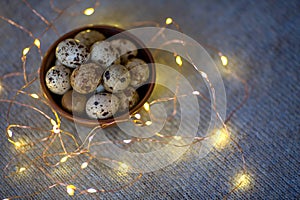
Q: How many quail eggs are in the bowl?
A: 11